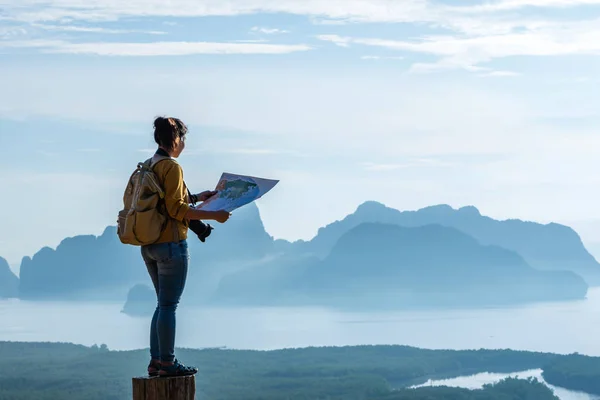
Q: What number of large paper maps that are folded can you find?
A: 0